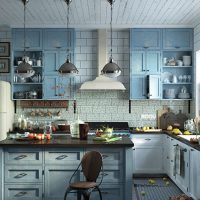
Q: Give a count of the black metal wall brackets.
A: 4